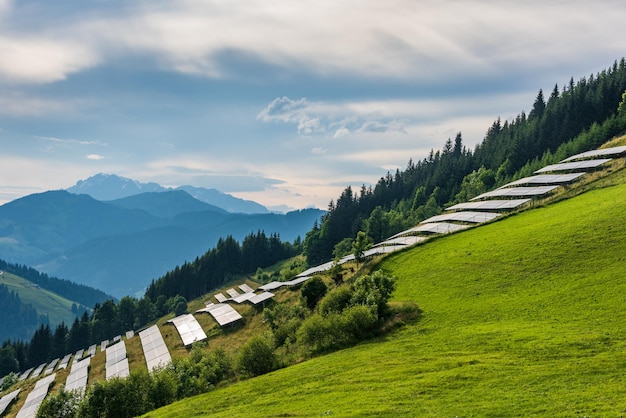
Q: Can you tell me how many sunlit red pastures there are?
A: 0